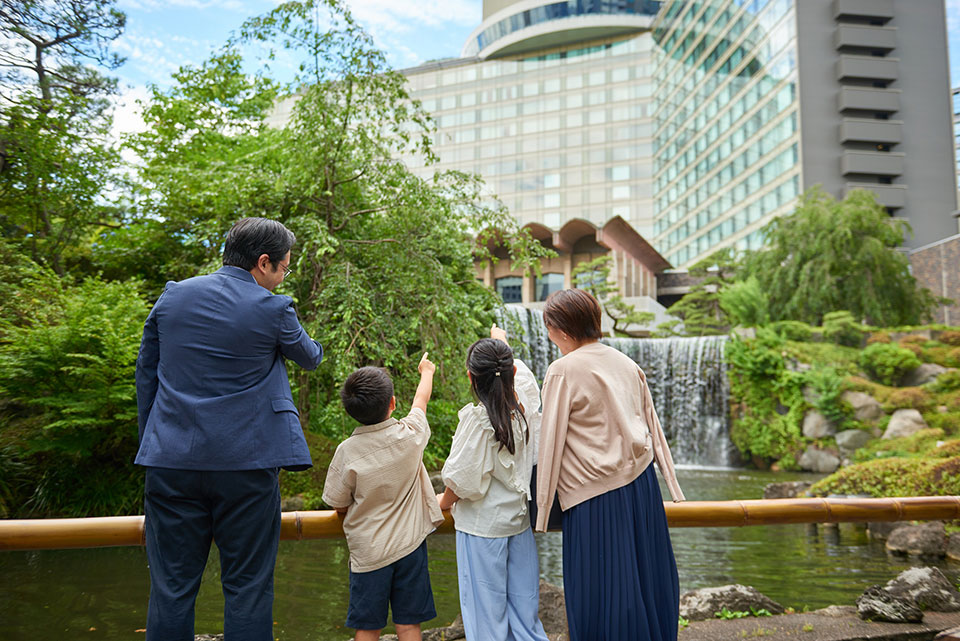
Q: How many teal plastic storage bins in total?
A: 0